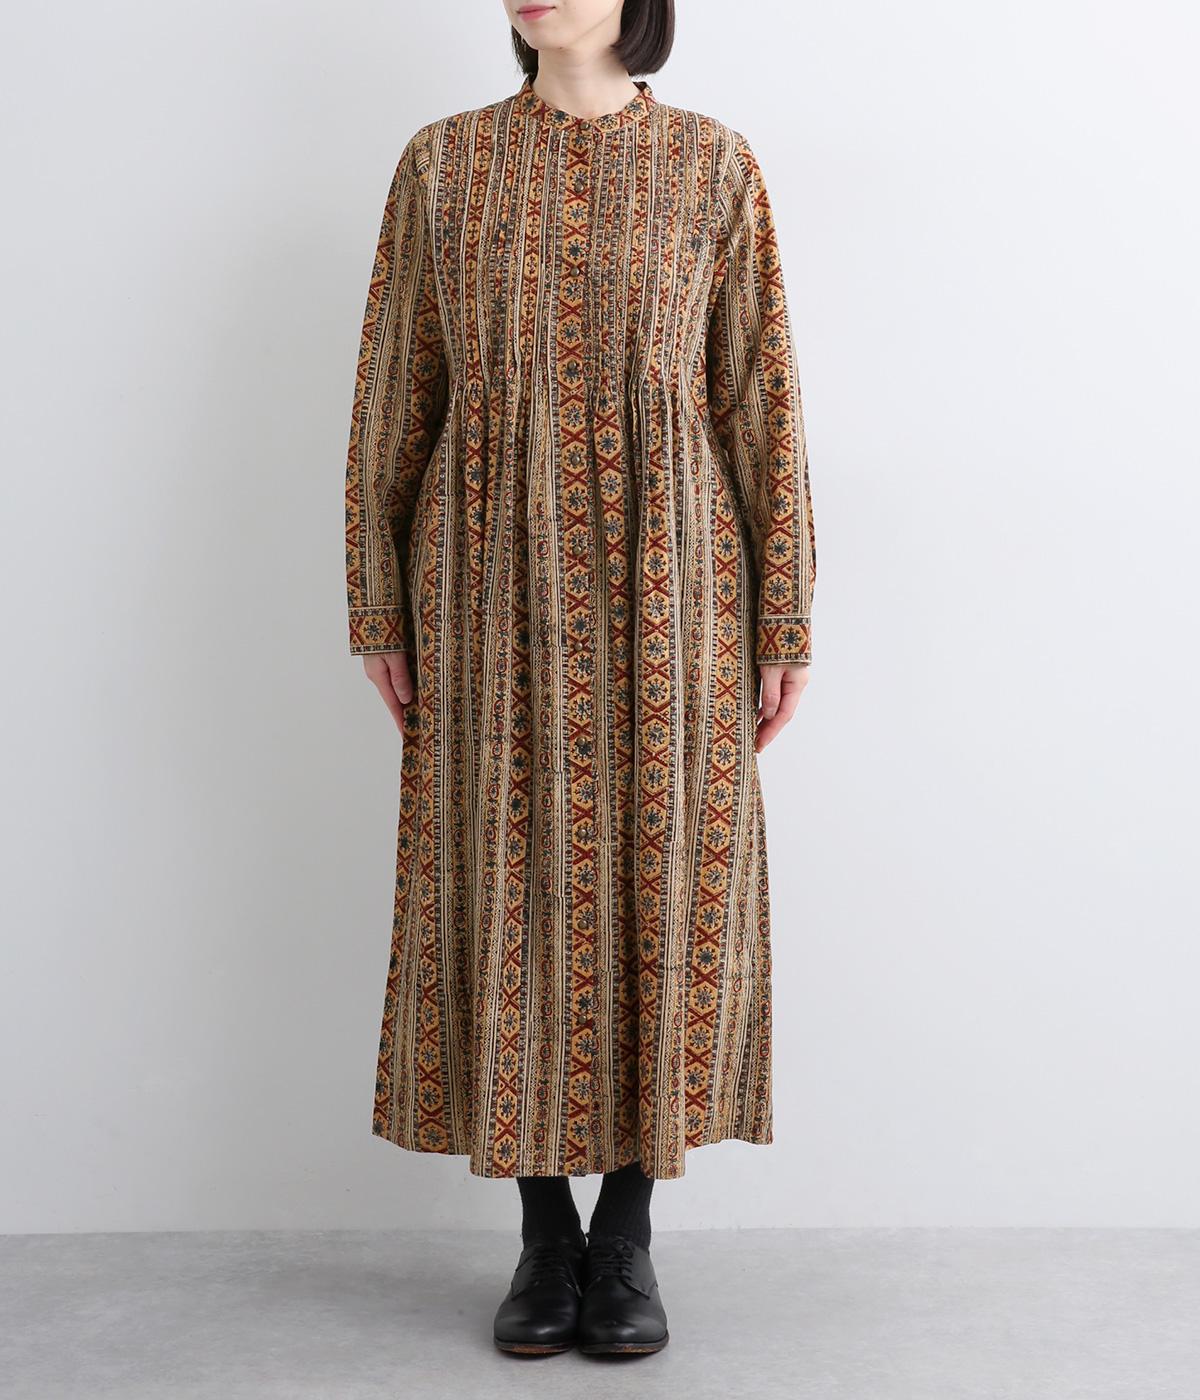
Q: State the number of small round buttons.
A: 11